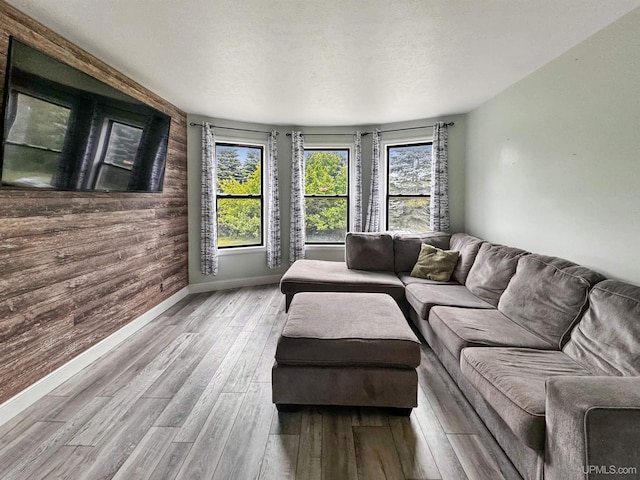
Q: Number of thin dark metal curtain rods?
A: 3